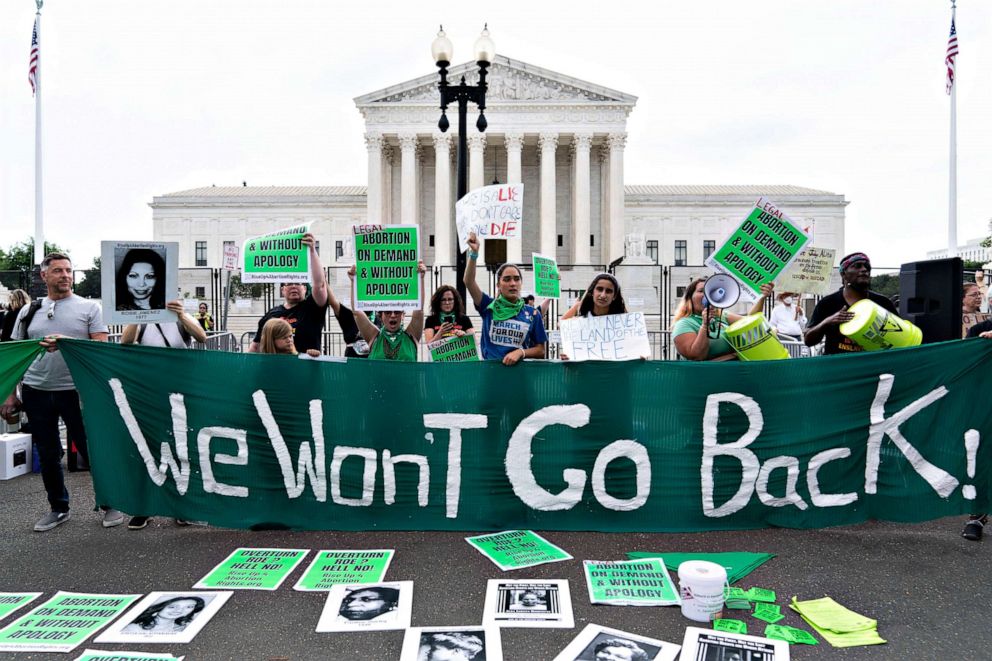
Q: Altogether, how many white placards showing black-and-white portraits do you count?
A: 7